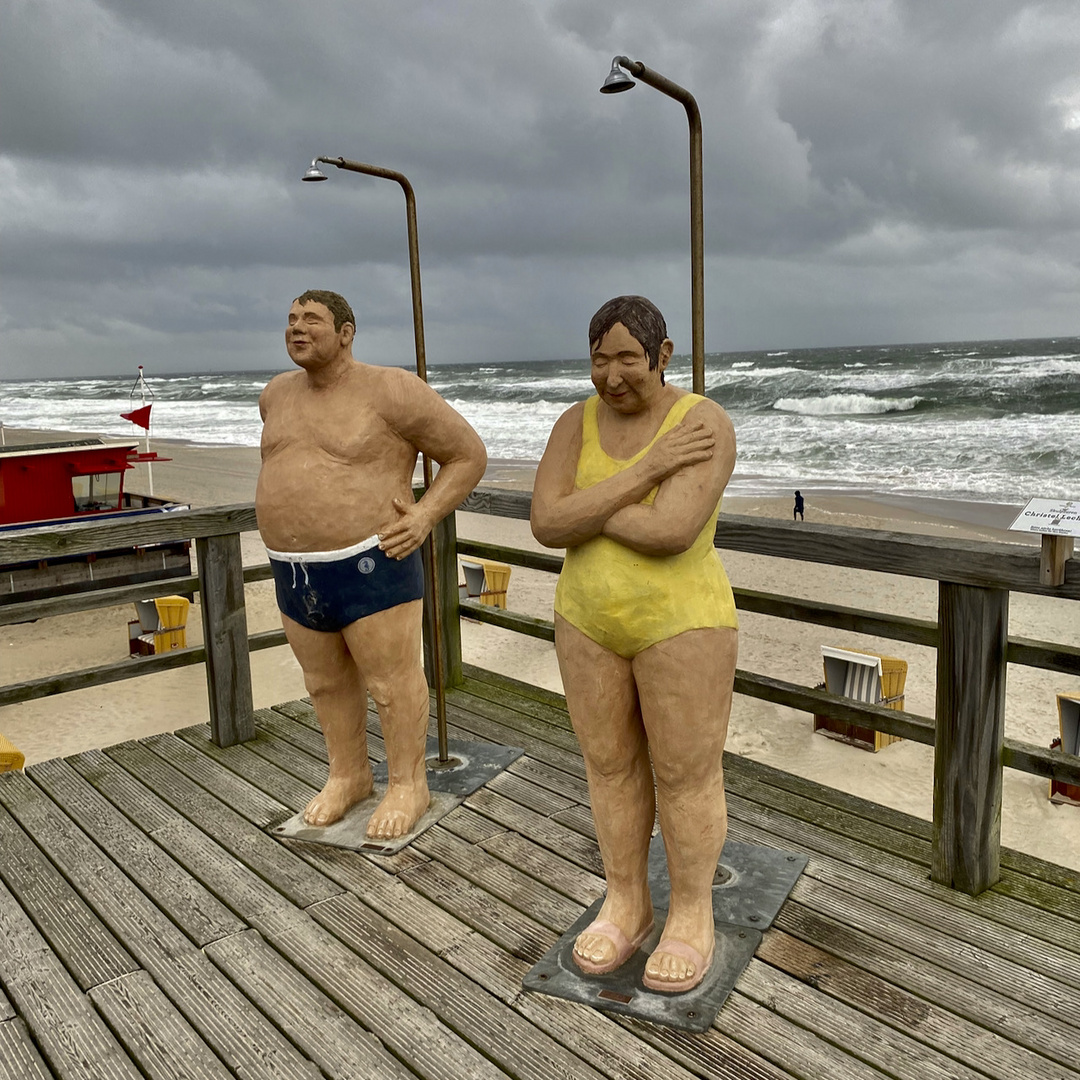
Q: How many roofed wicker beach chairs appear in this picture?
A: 5